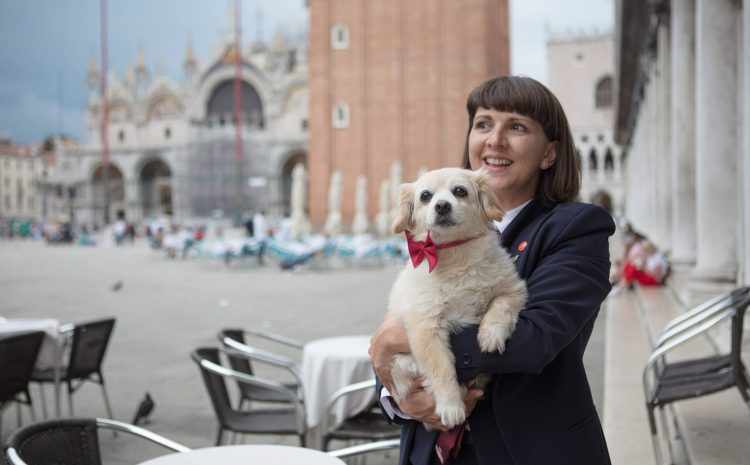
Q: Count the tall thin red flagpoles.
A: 2